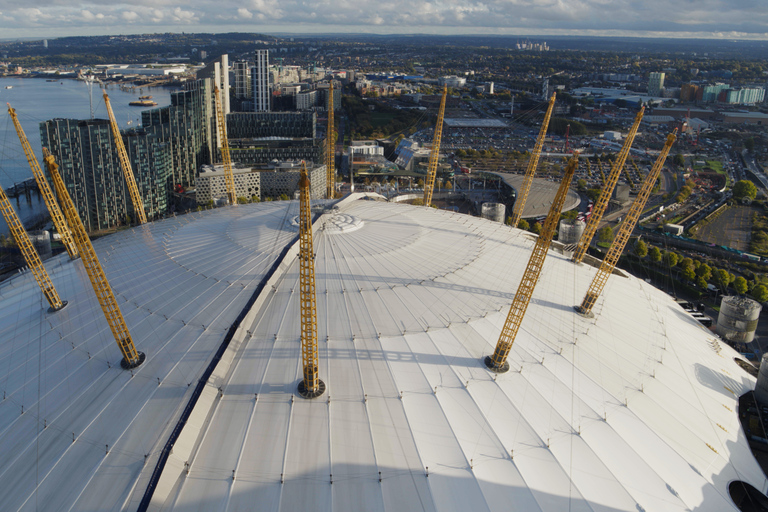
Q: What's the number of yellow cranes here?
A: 12